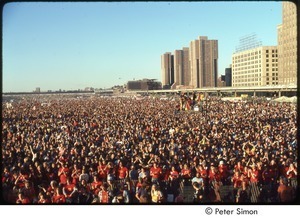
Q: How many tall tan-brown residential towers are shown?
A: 3